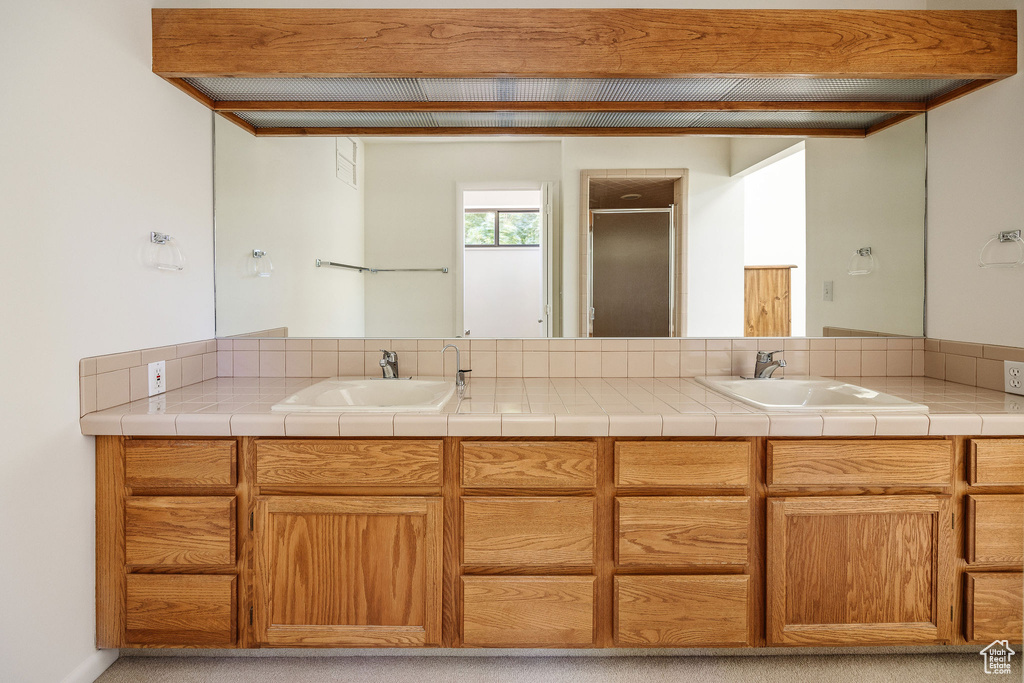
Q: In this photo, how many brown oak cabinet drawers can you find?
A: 14